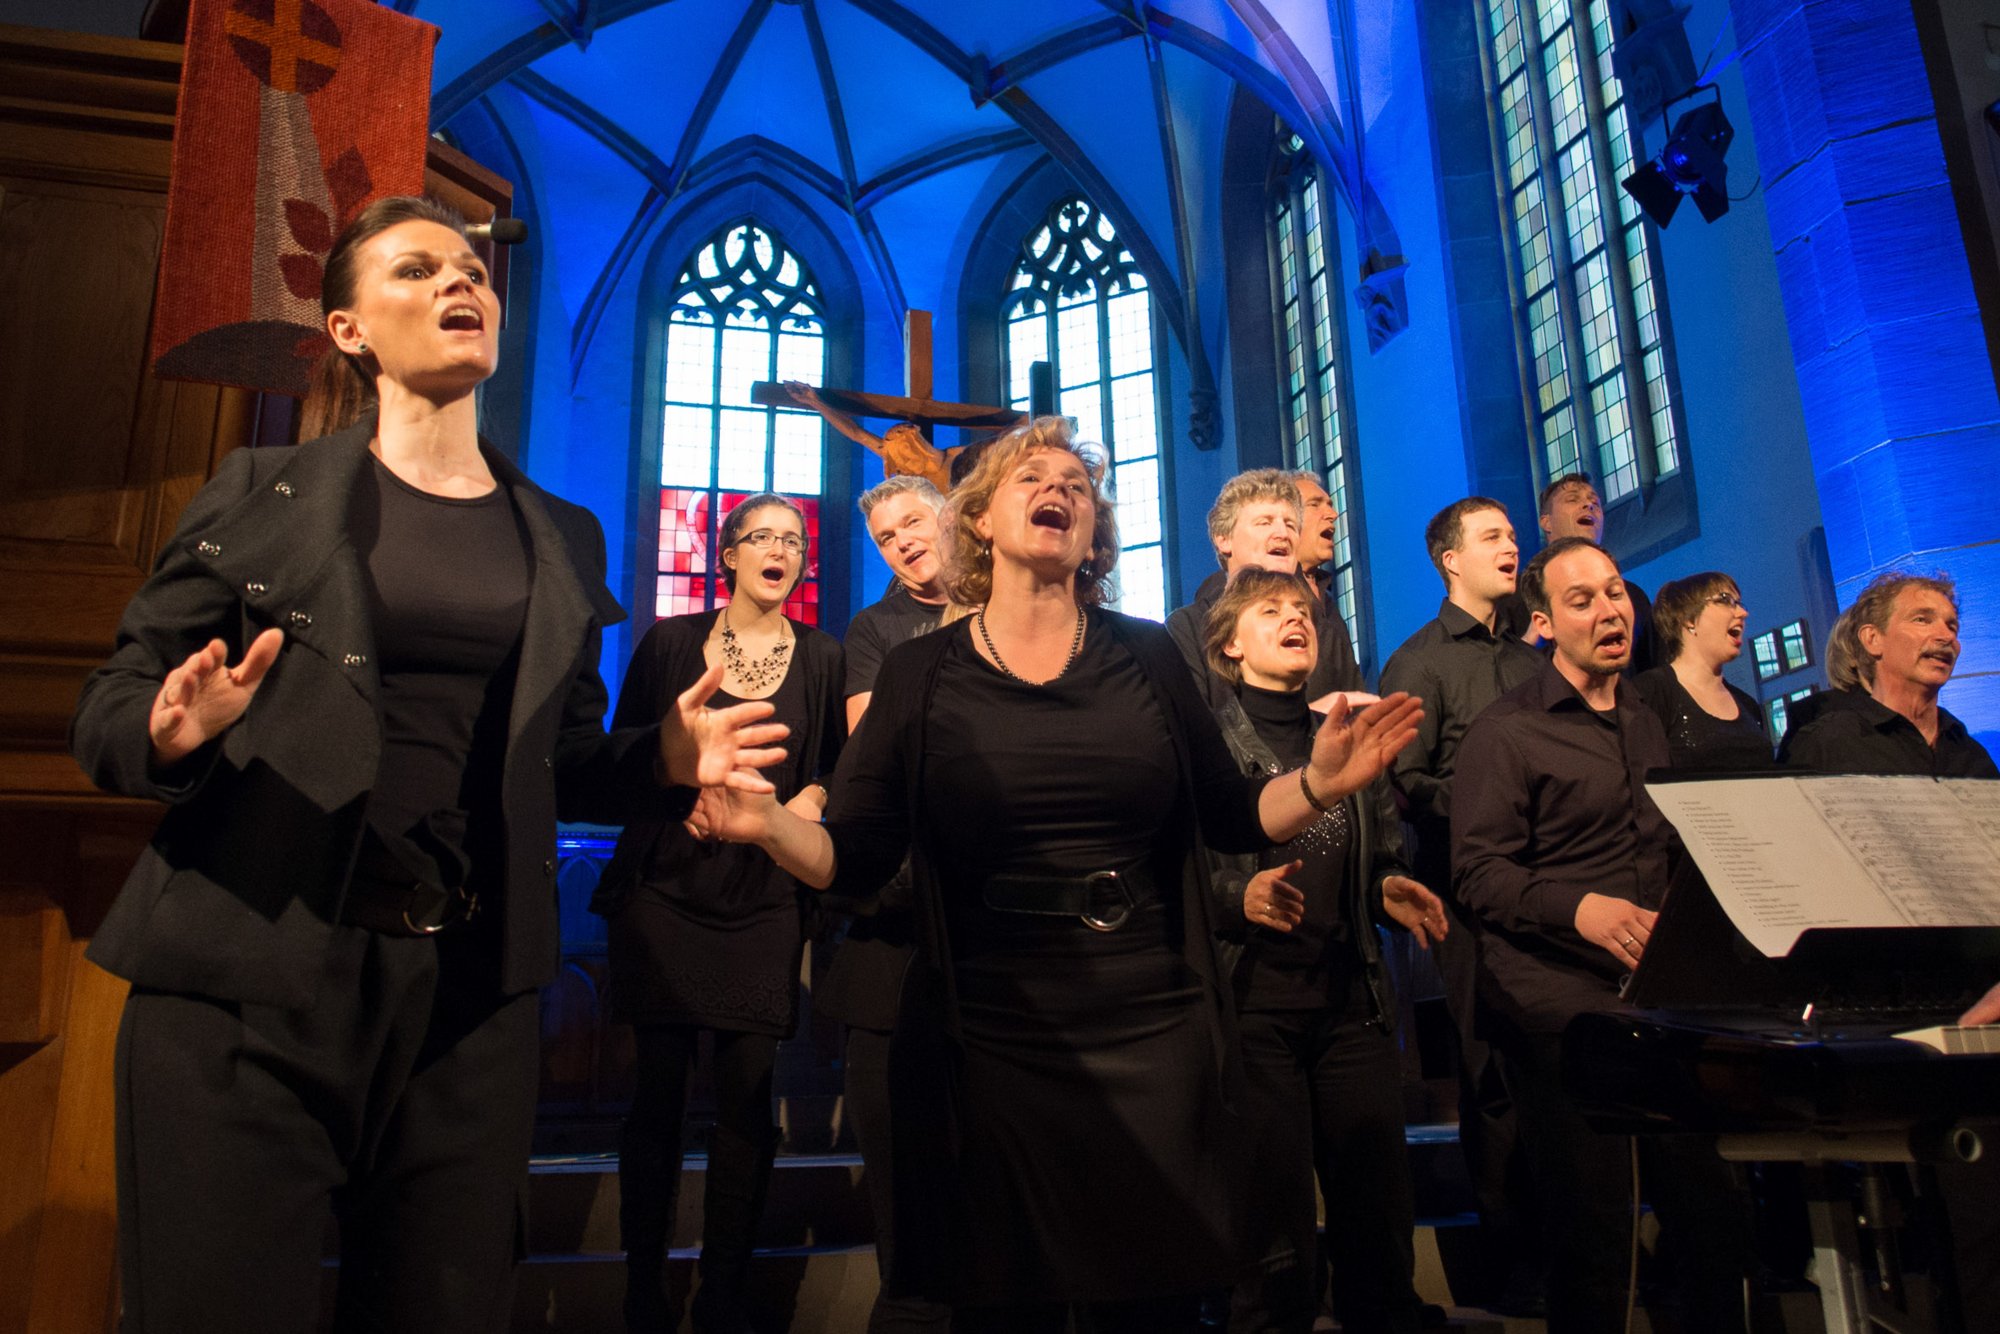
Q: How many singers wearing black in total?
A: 12